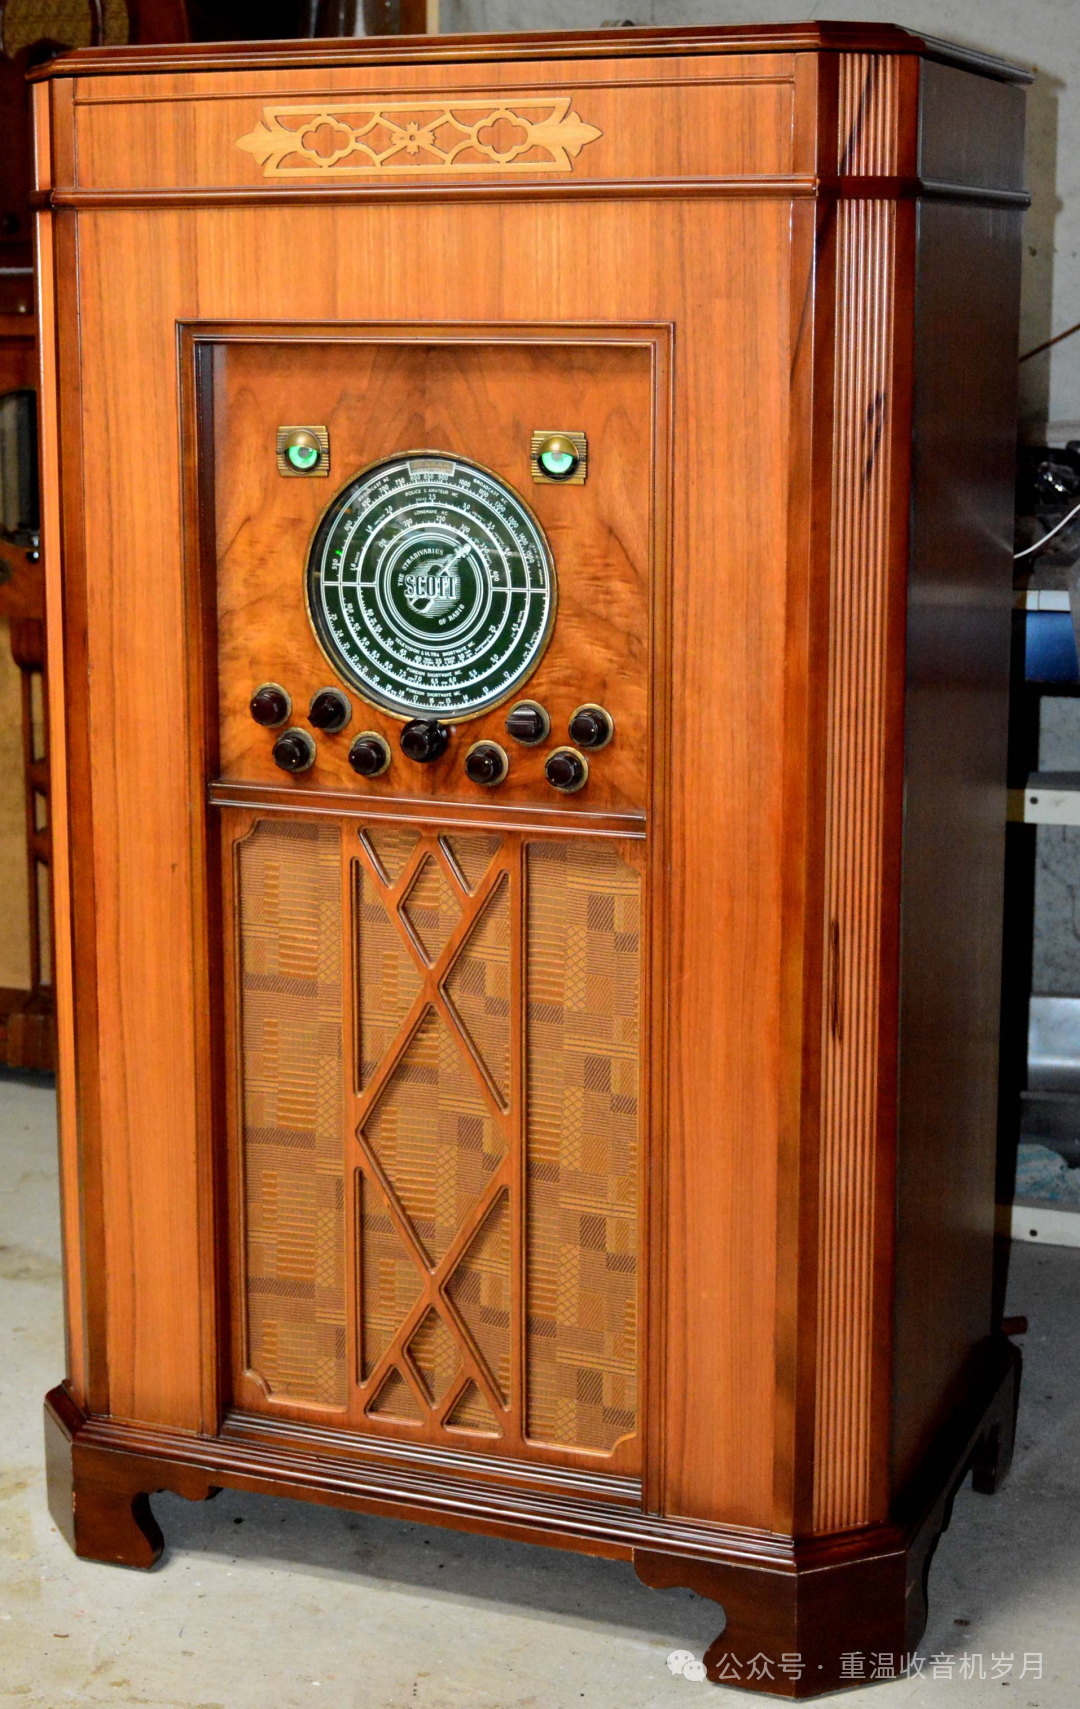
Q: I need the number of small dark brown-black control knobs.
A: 9